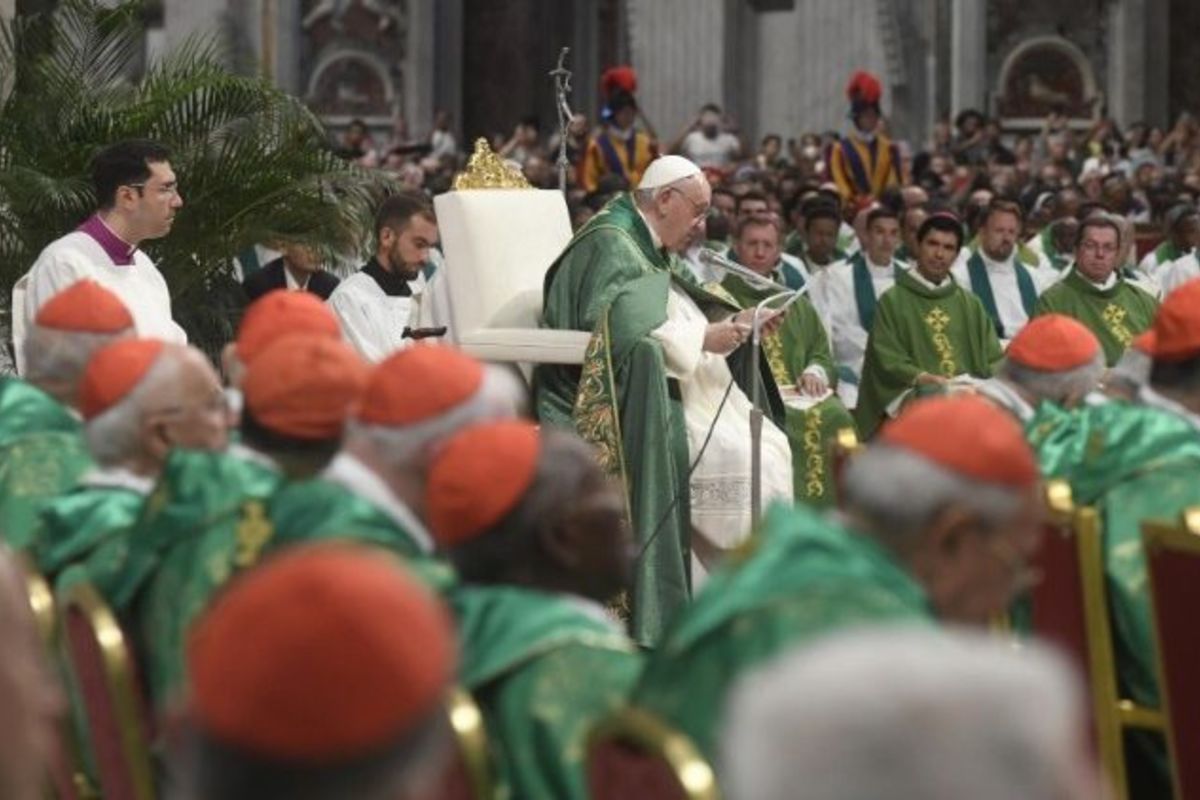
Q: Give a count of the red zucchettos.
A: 11